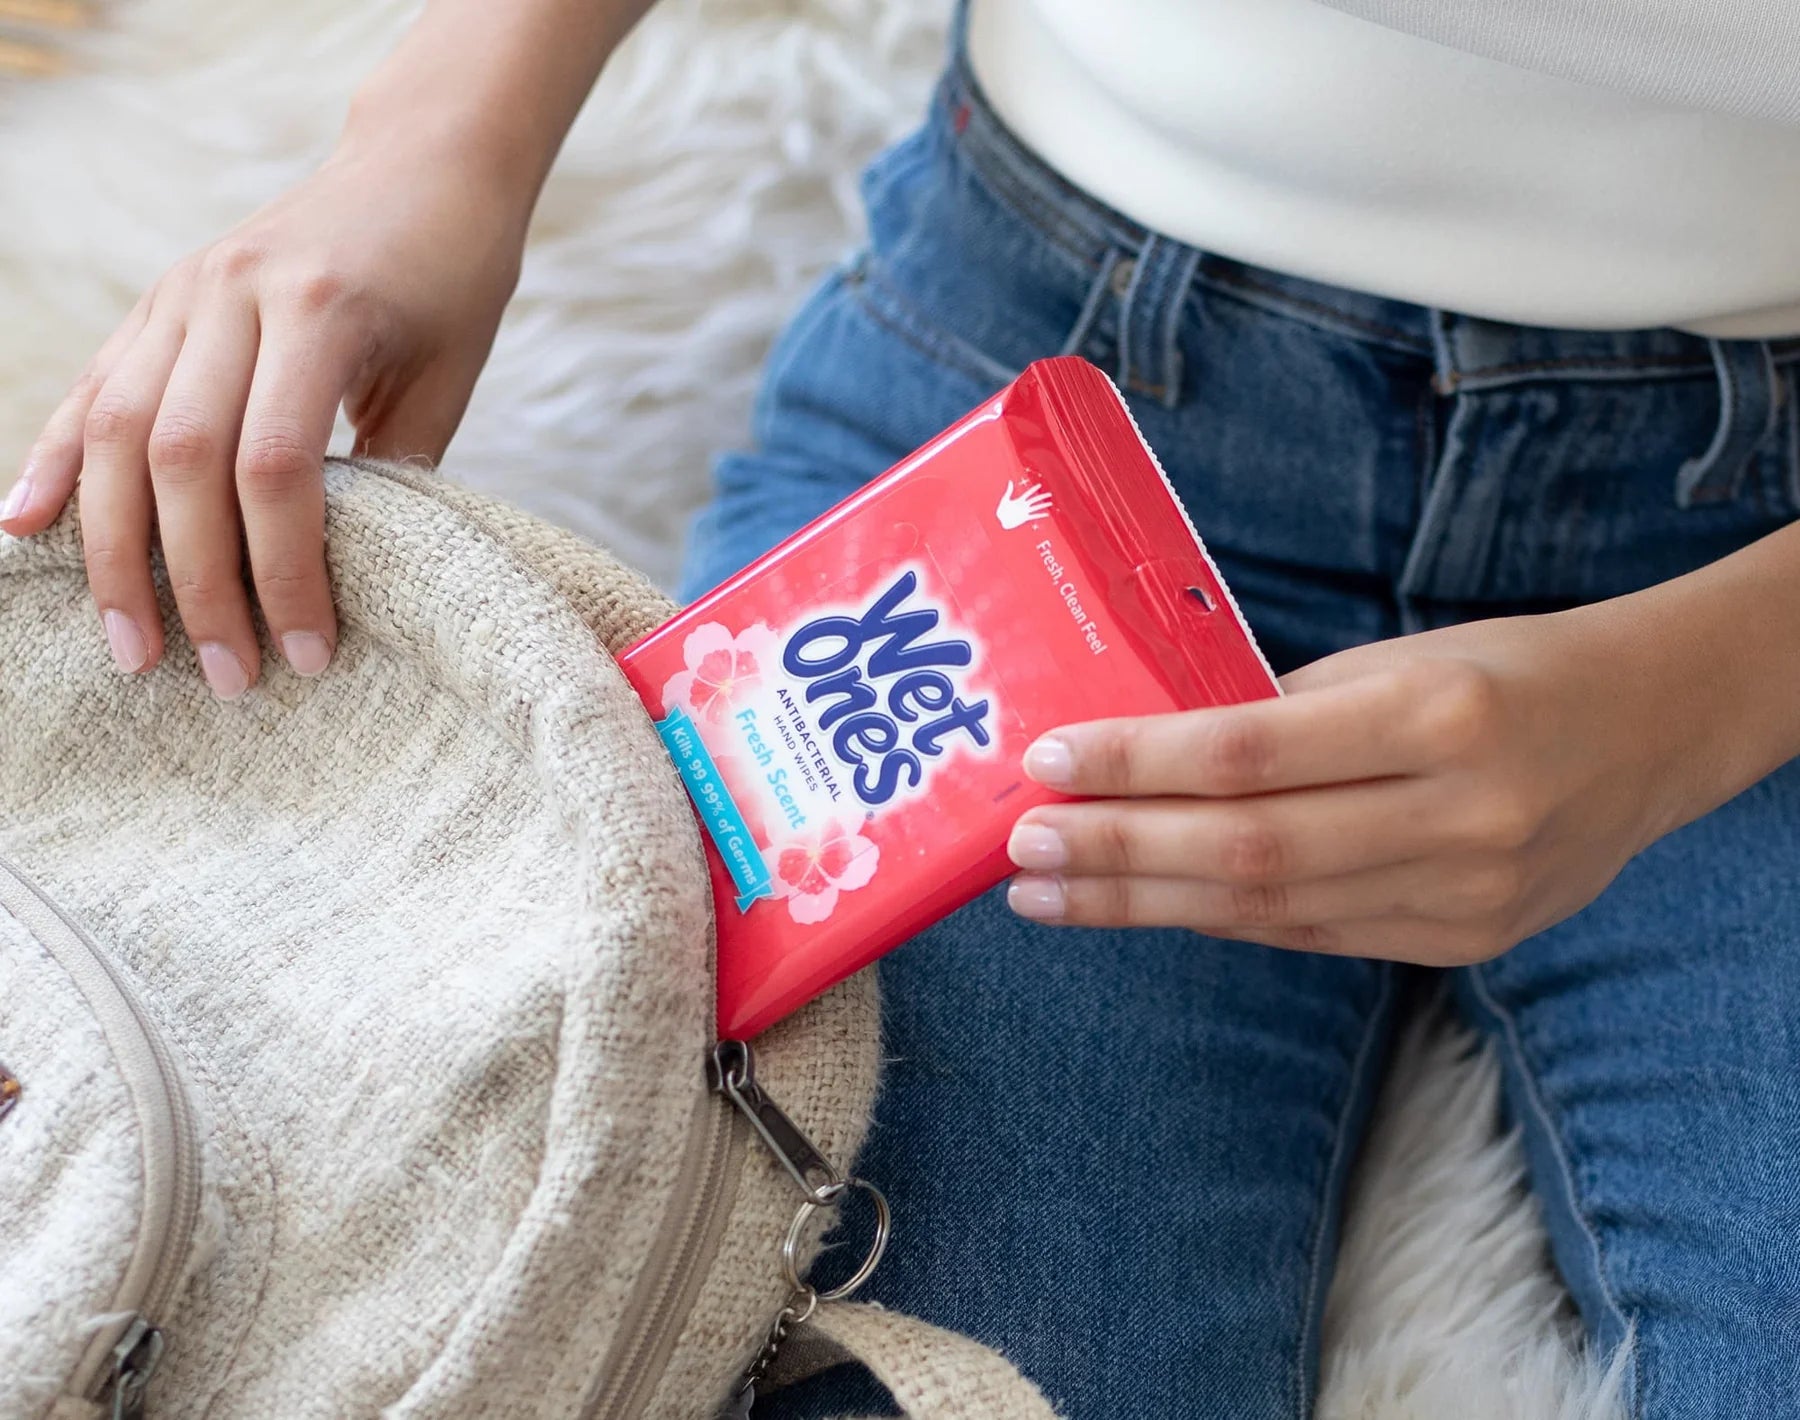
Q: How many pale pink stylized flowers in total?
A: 2